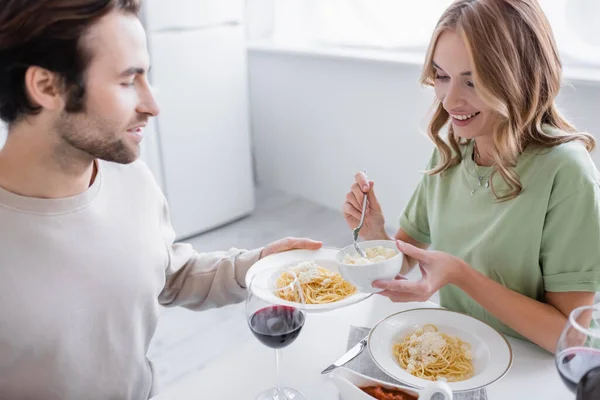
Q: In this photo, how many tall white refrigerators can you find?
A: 1